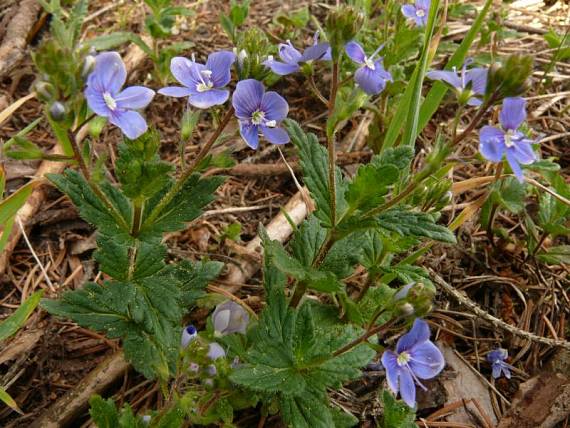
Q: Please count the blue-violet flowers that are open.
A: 10